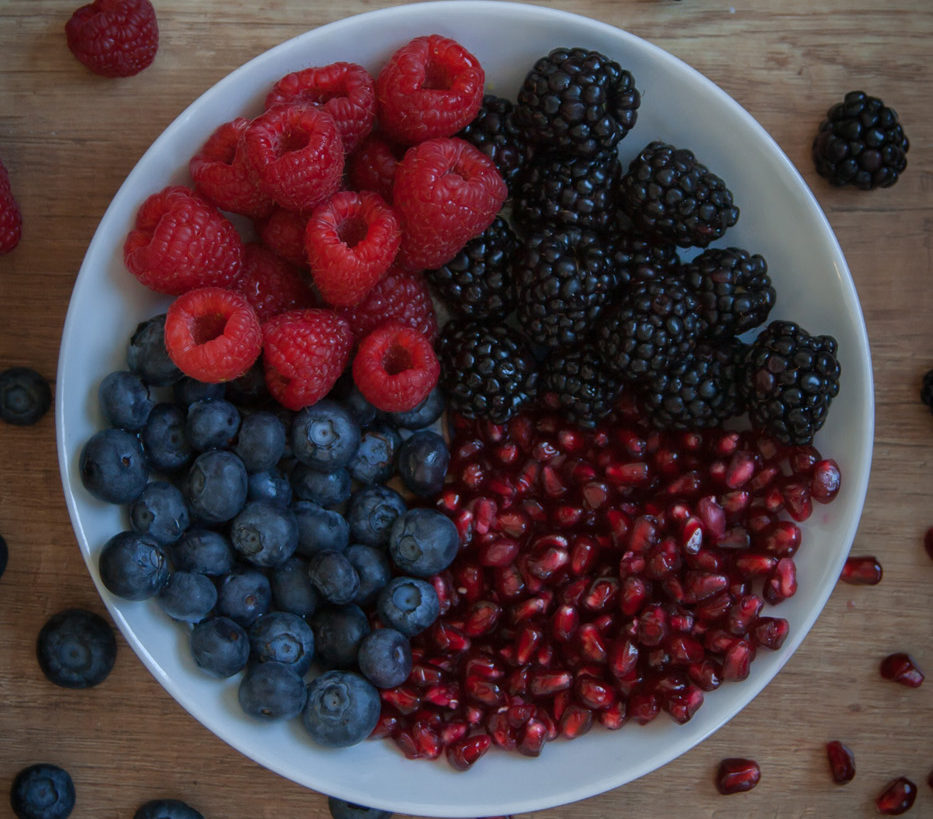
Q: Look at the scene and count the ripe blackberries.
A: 15